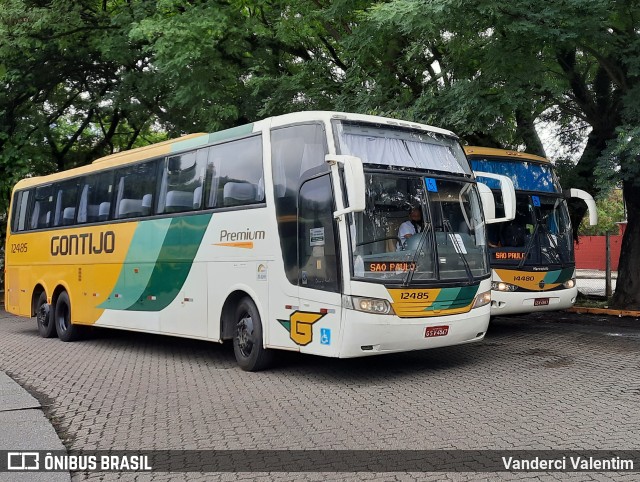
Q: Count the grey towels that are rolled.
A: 0